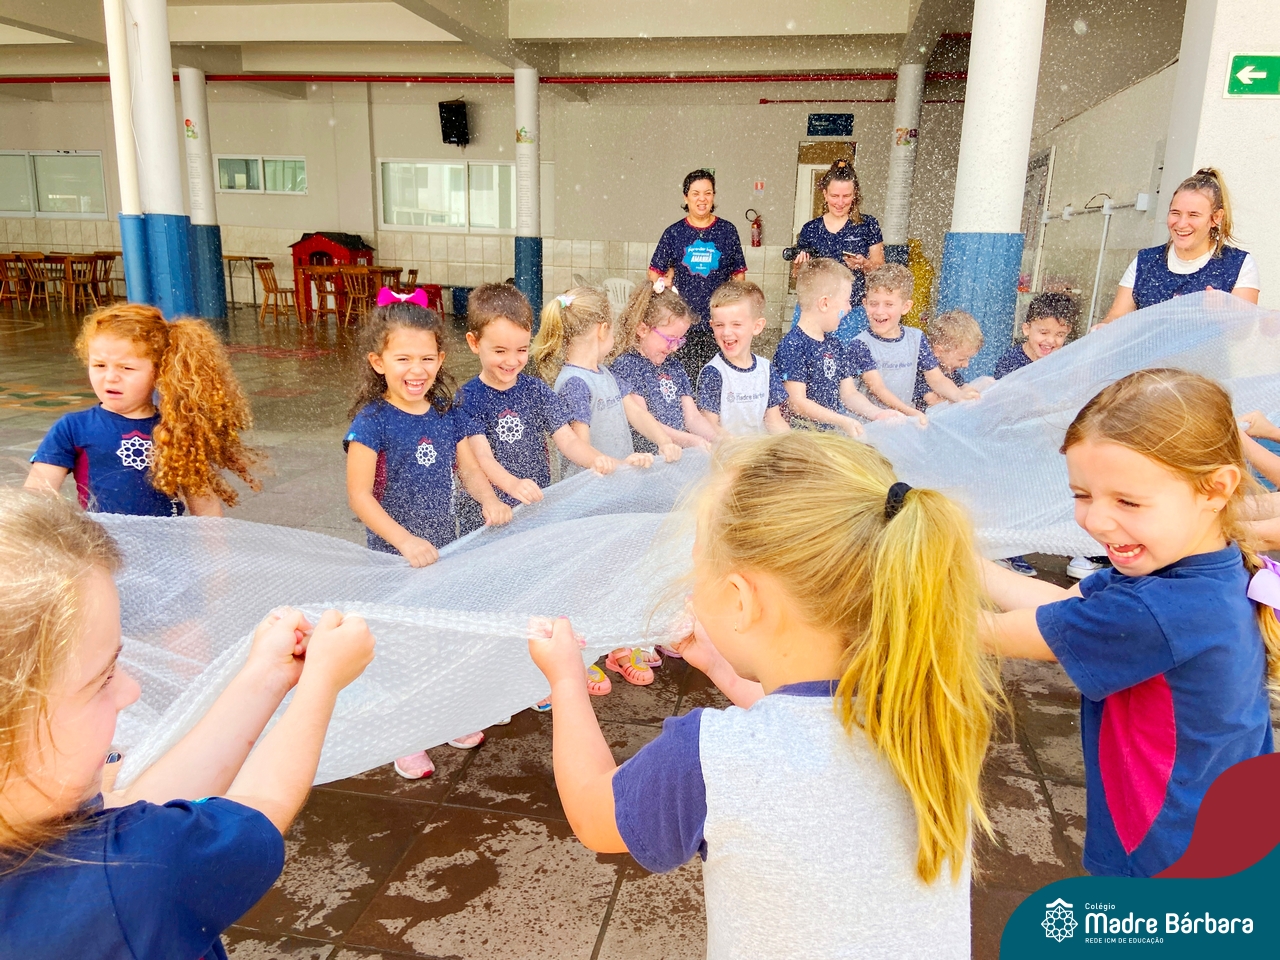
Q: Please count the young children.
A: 13